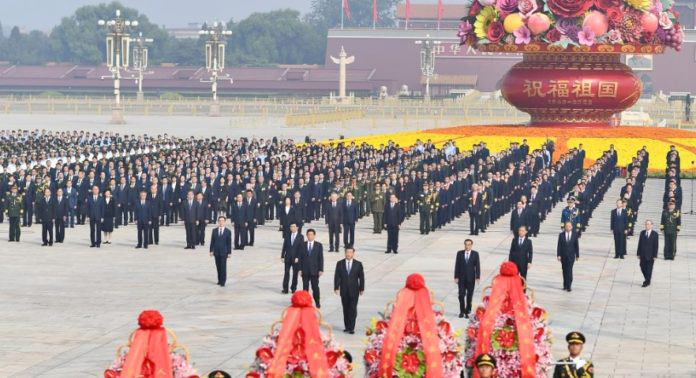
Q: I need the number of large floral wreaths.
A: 4